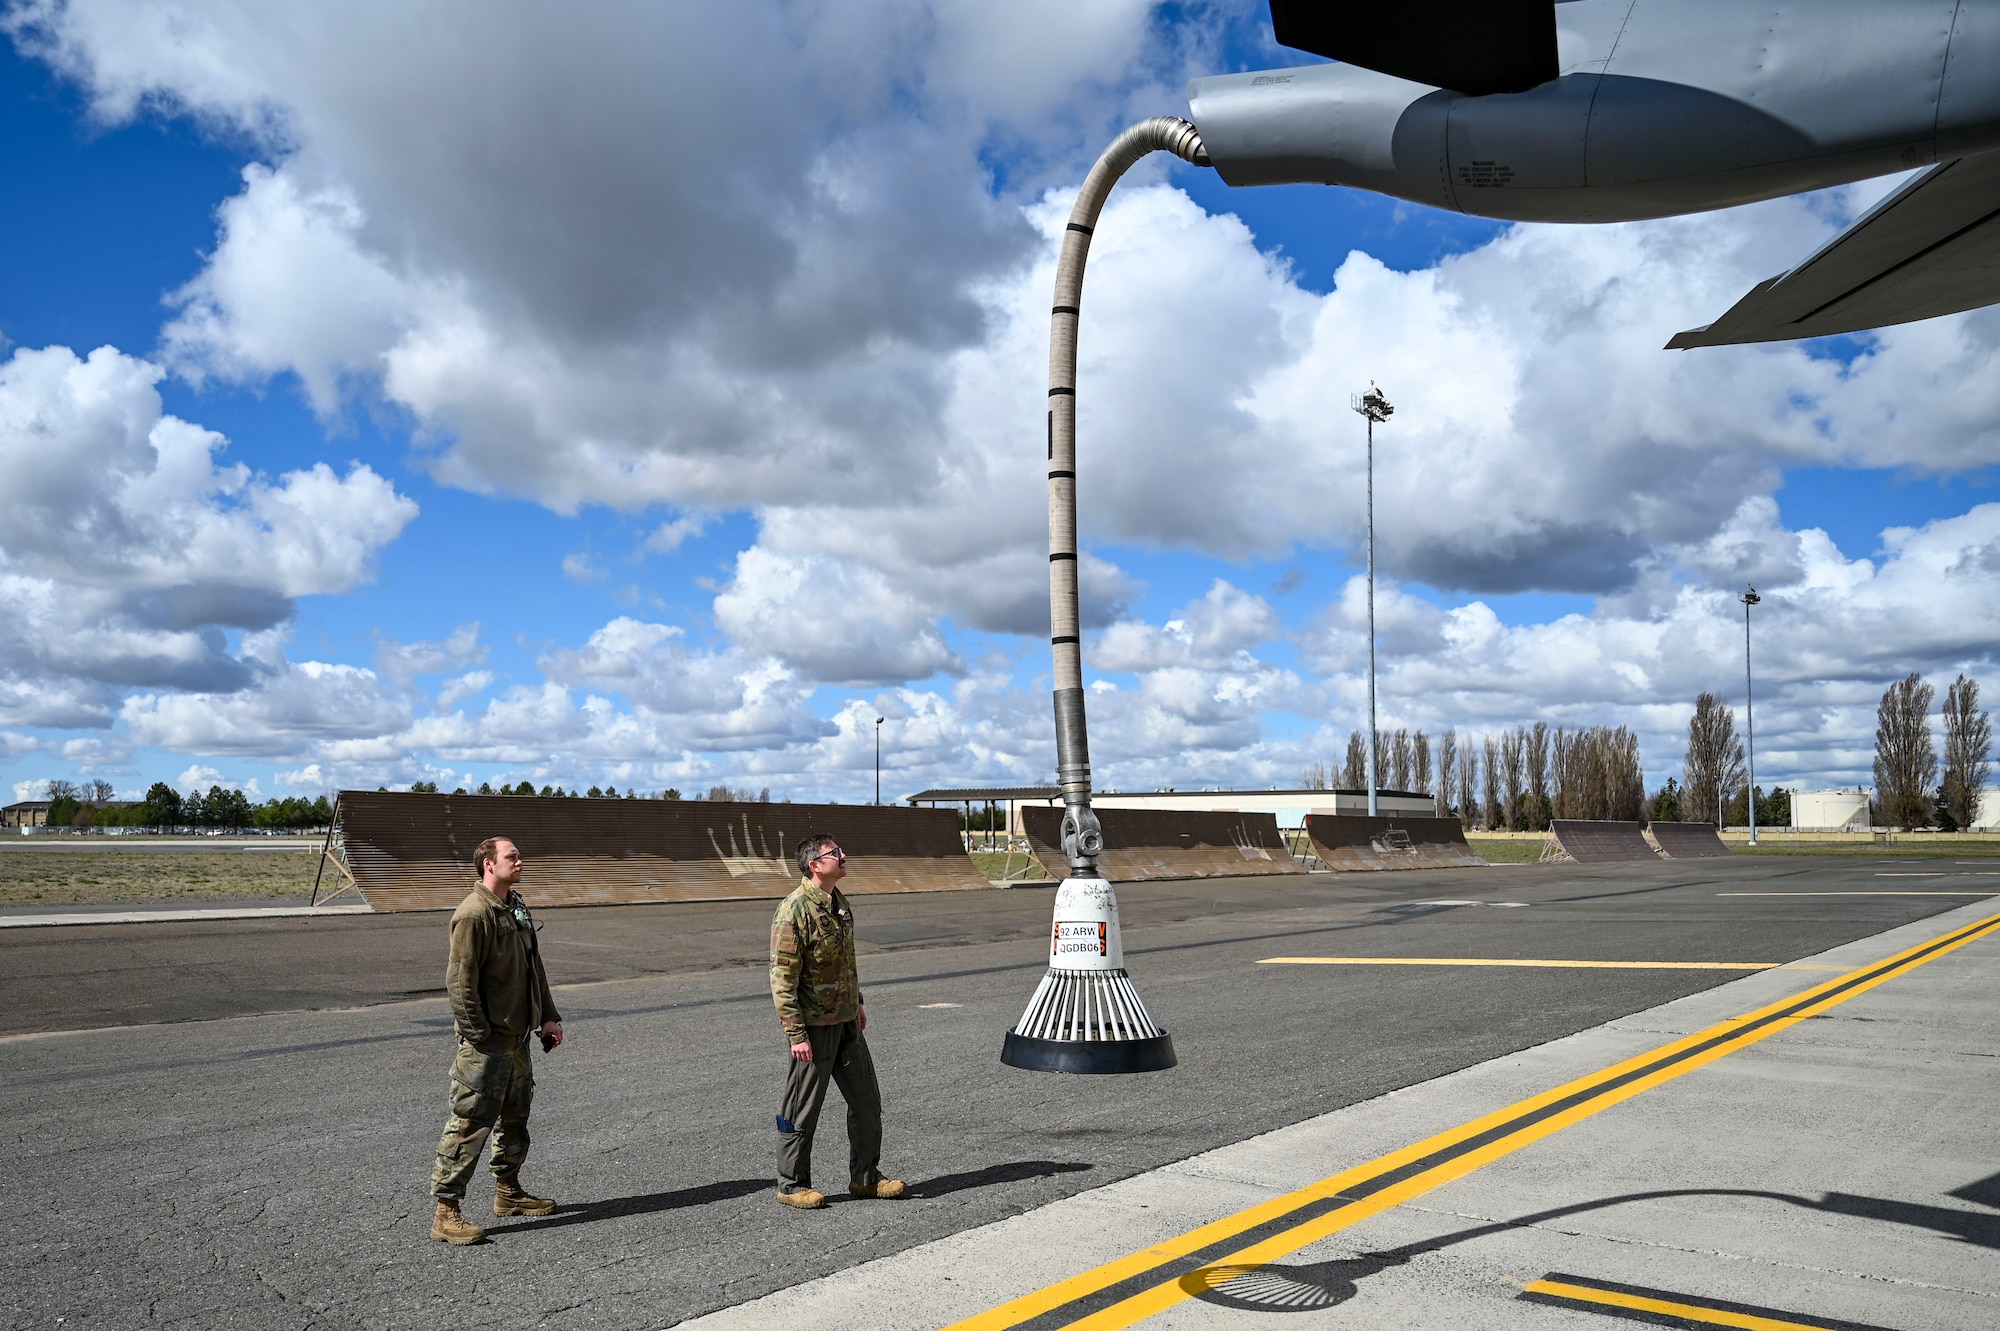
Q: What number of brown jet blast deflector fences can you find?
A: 5